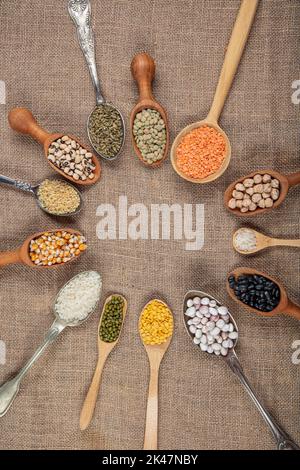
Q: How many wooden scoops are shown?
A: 5